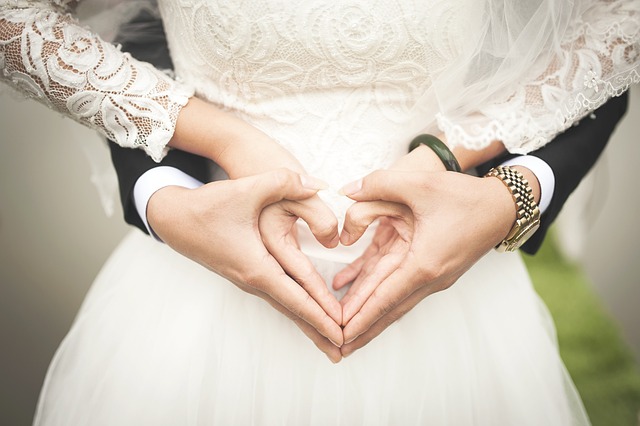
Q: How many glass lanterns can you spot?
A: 0